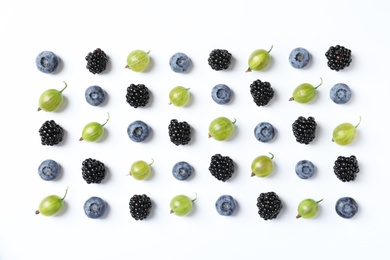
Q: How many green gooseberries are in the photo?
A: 13